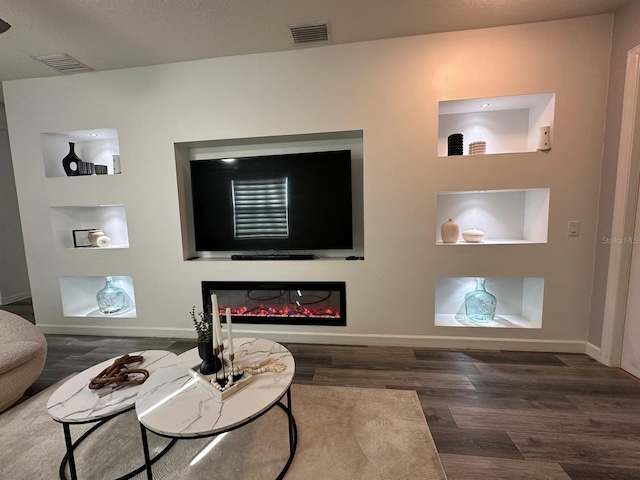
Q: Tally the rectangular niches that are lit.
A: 6